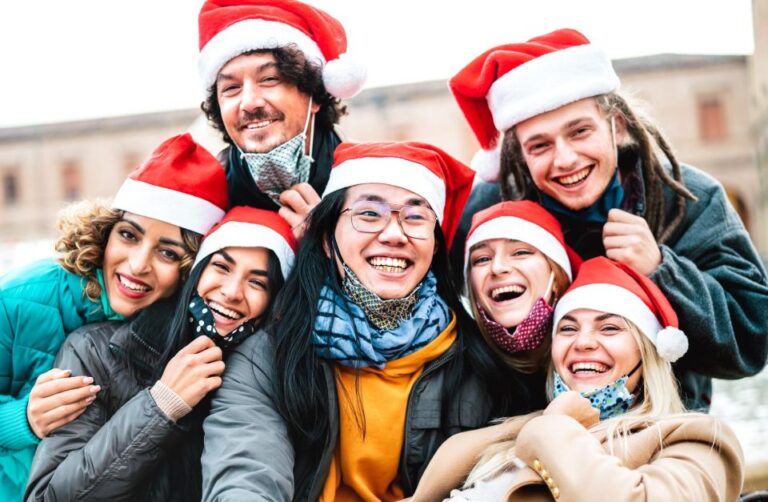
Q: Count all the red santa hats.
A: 7